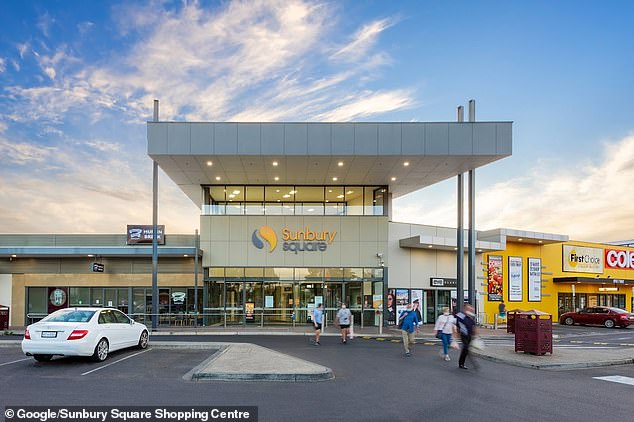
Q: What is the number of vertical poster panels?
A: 3